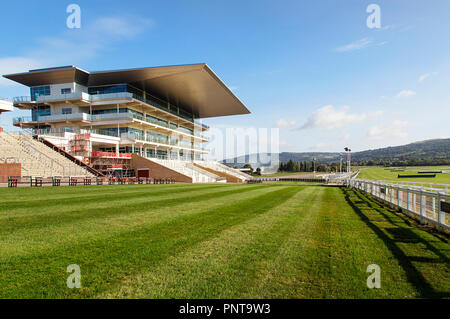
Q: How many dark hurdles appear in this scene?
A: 2